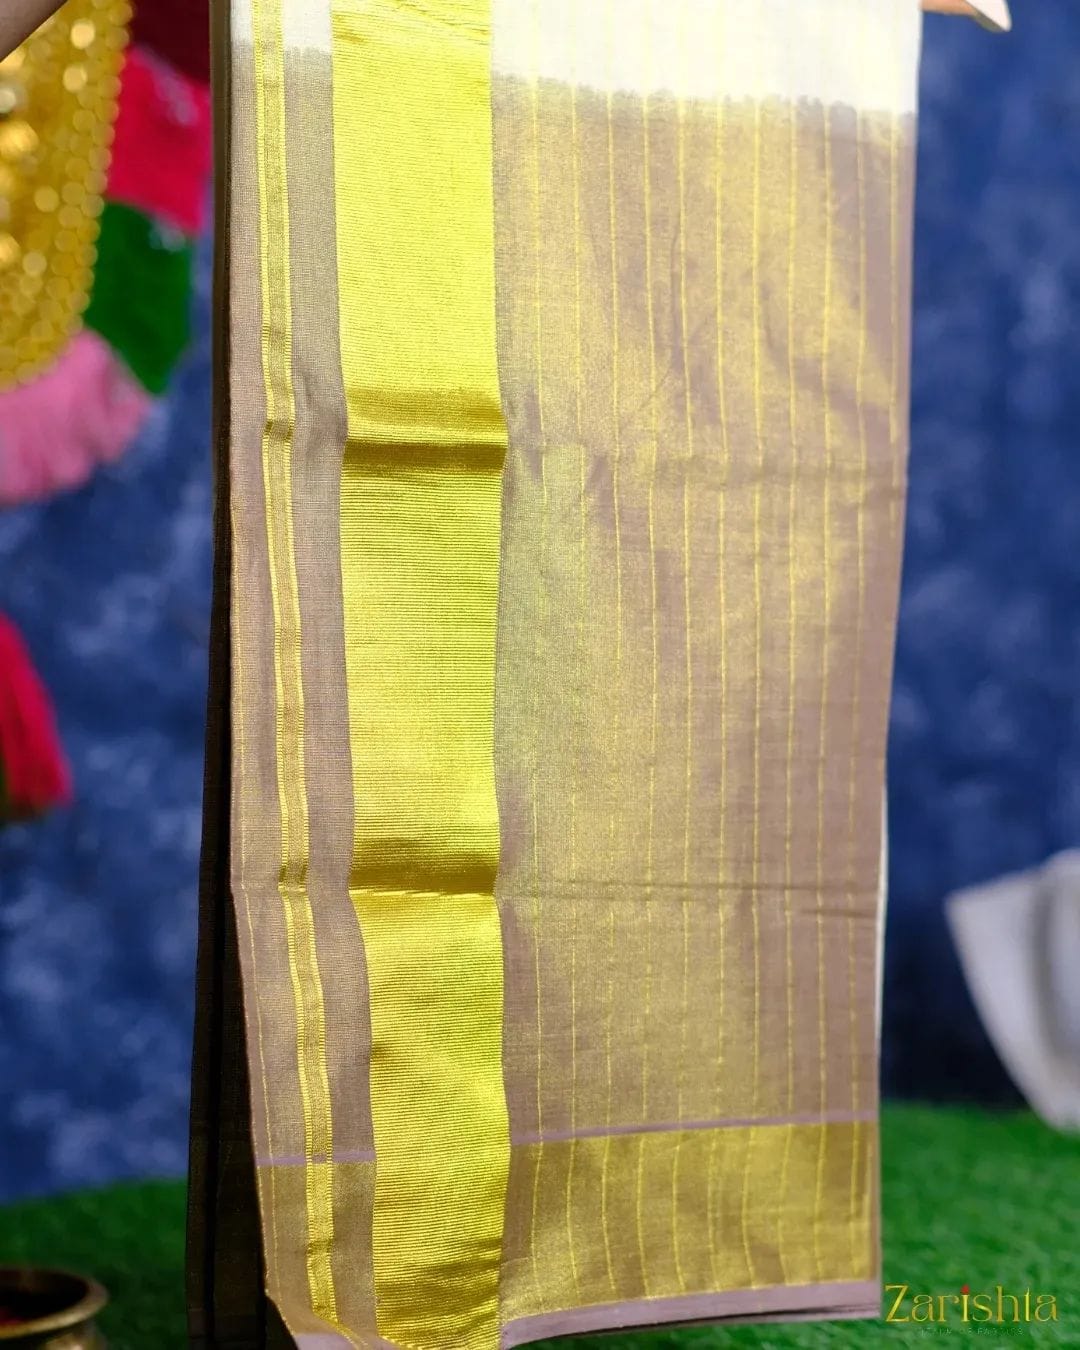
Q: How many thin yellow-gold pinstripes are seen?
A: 11